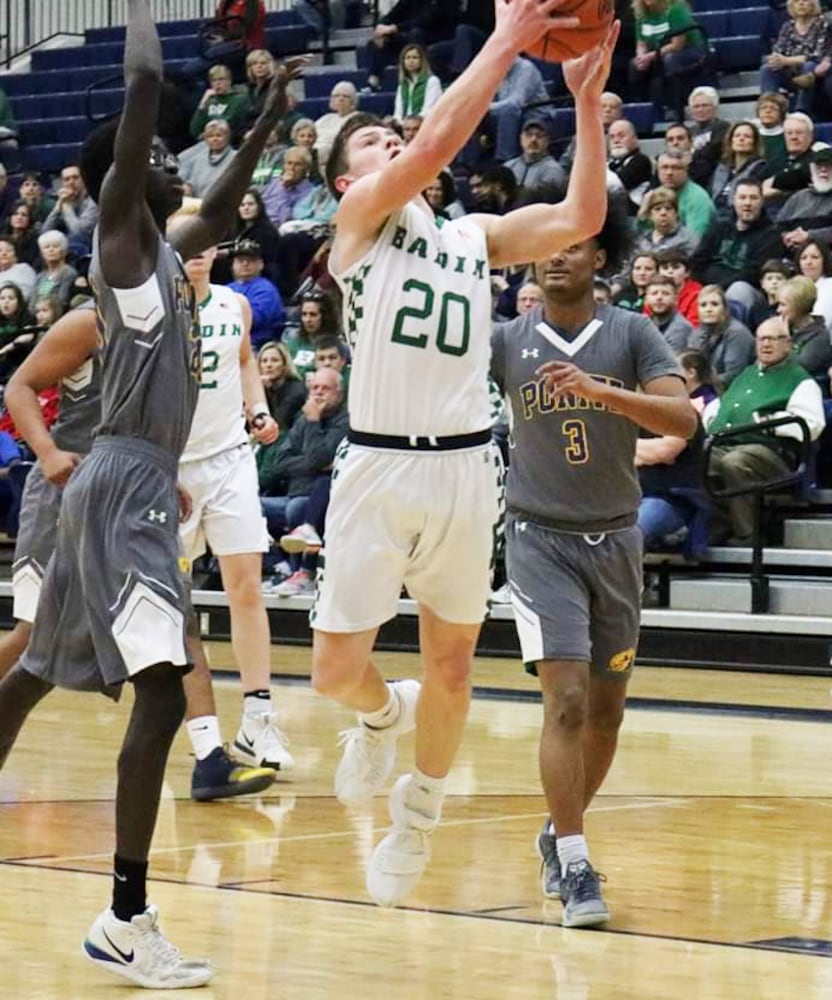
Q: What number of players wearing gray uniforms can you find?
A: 3